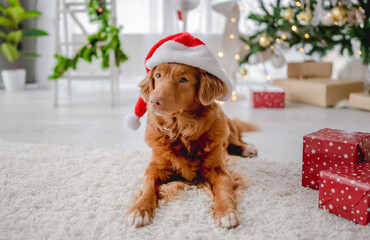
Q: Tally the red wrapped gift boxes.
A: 3